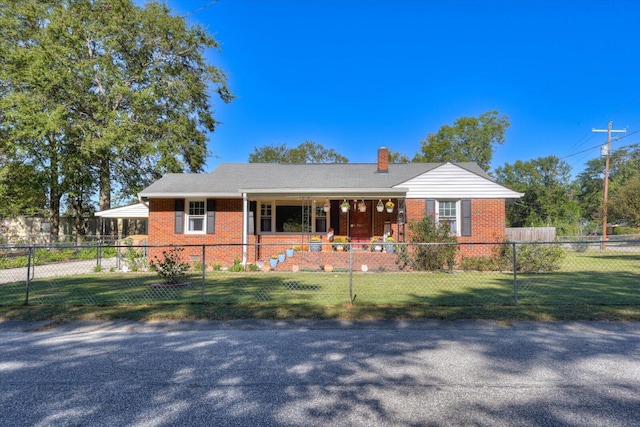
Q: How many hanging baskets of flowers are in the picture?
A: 5